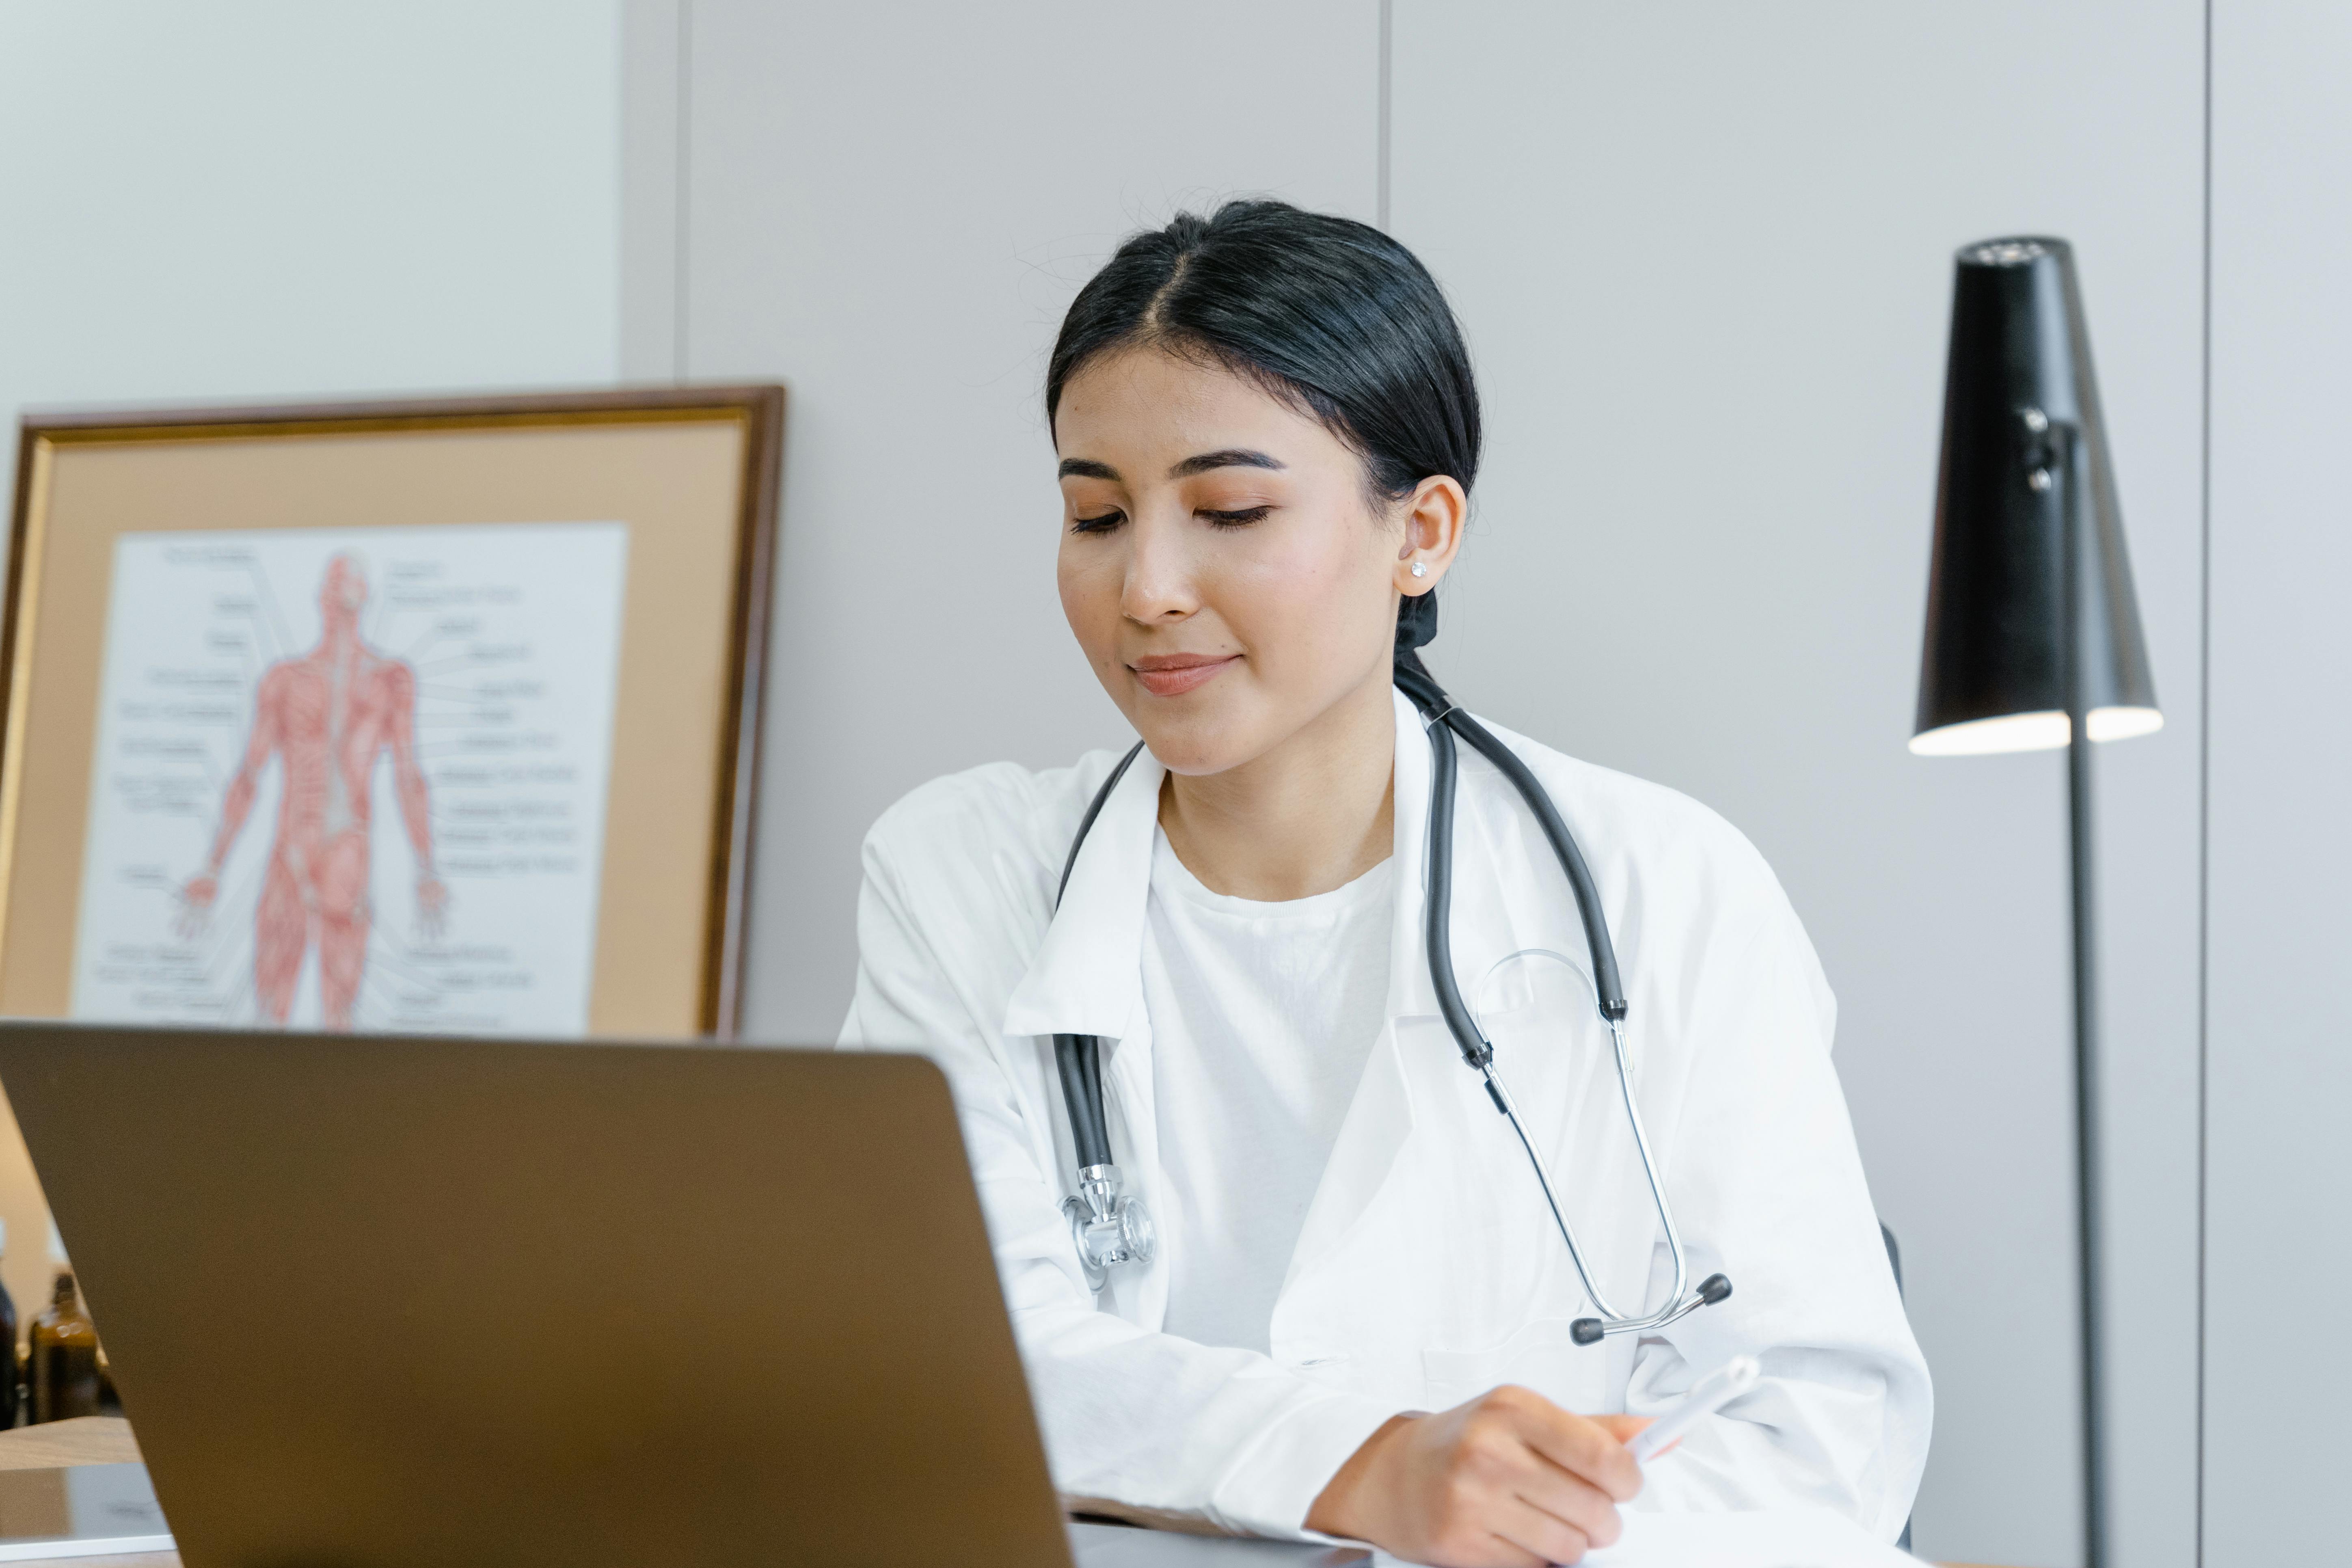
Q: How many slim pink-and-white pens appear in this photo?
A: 1